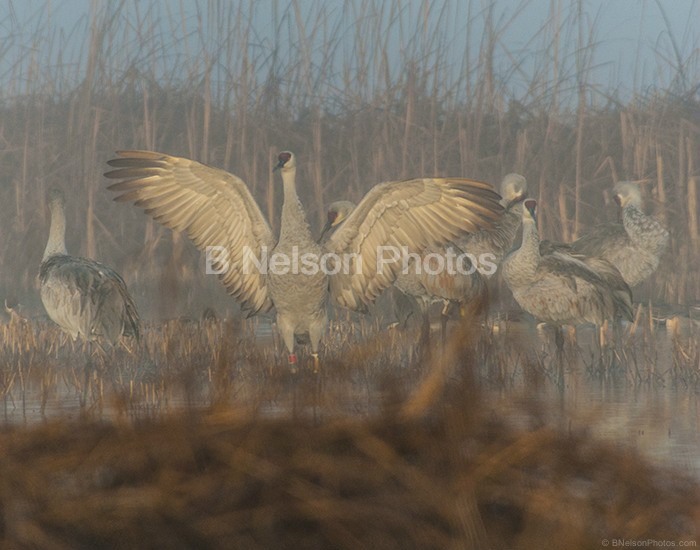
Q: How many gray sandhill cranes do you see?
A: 6